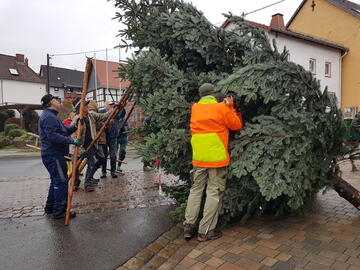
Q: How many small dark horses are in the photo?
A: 0